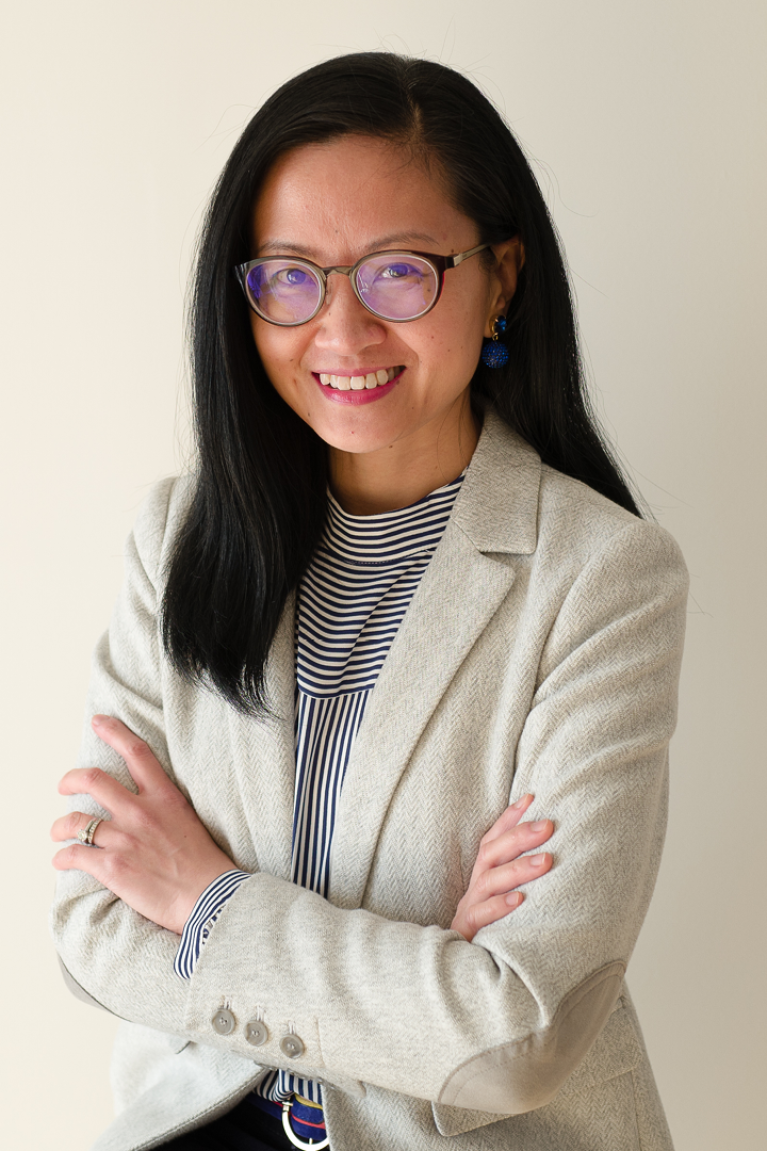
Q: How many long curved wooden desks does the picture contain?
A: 0